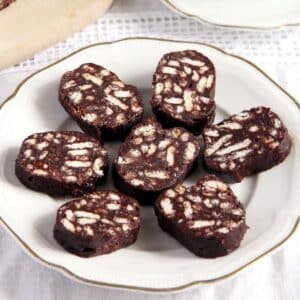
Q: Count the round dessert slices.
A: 7